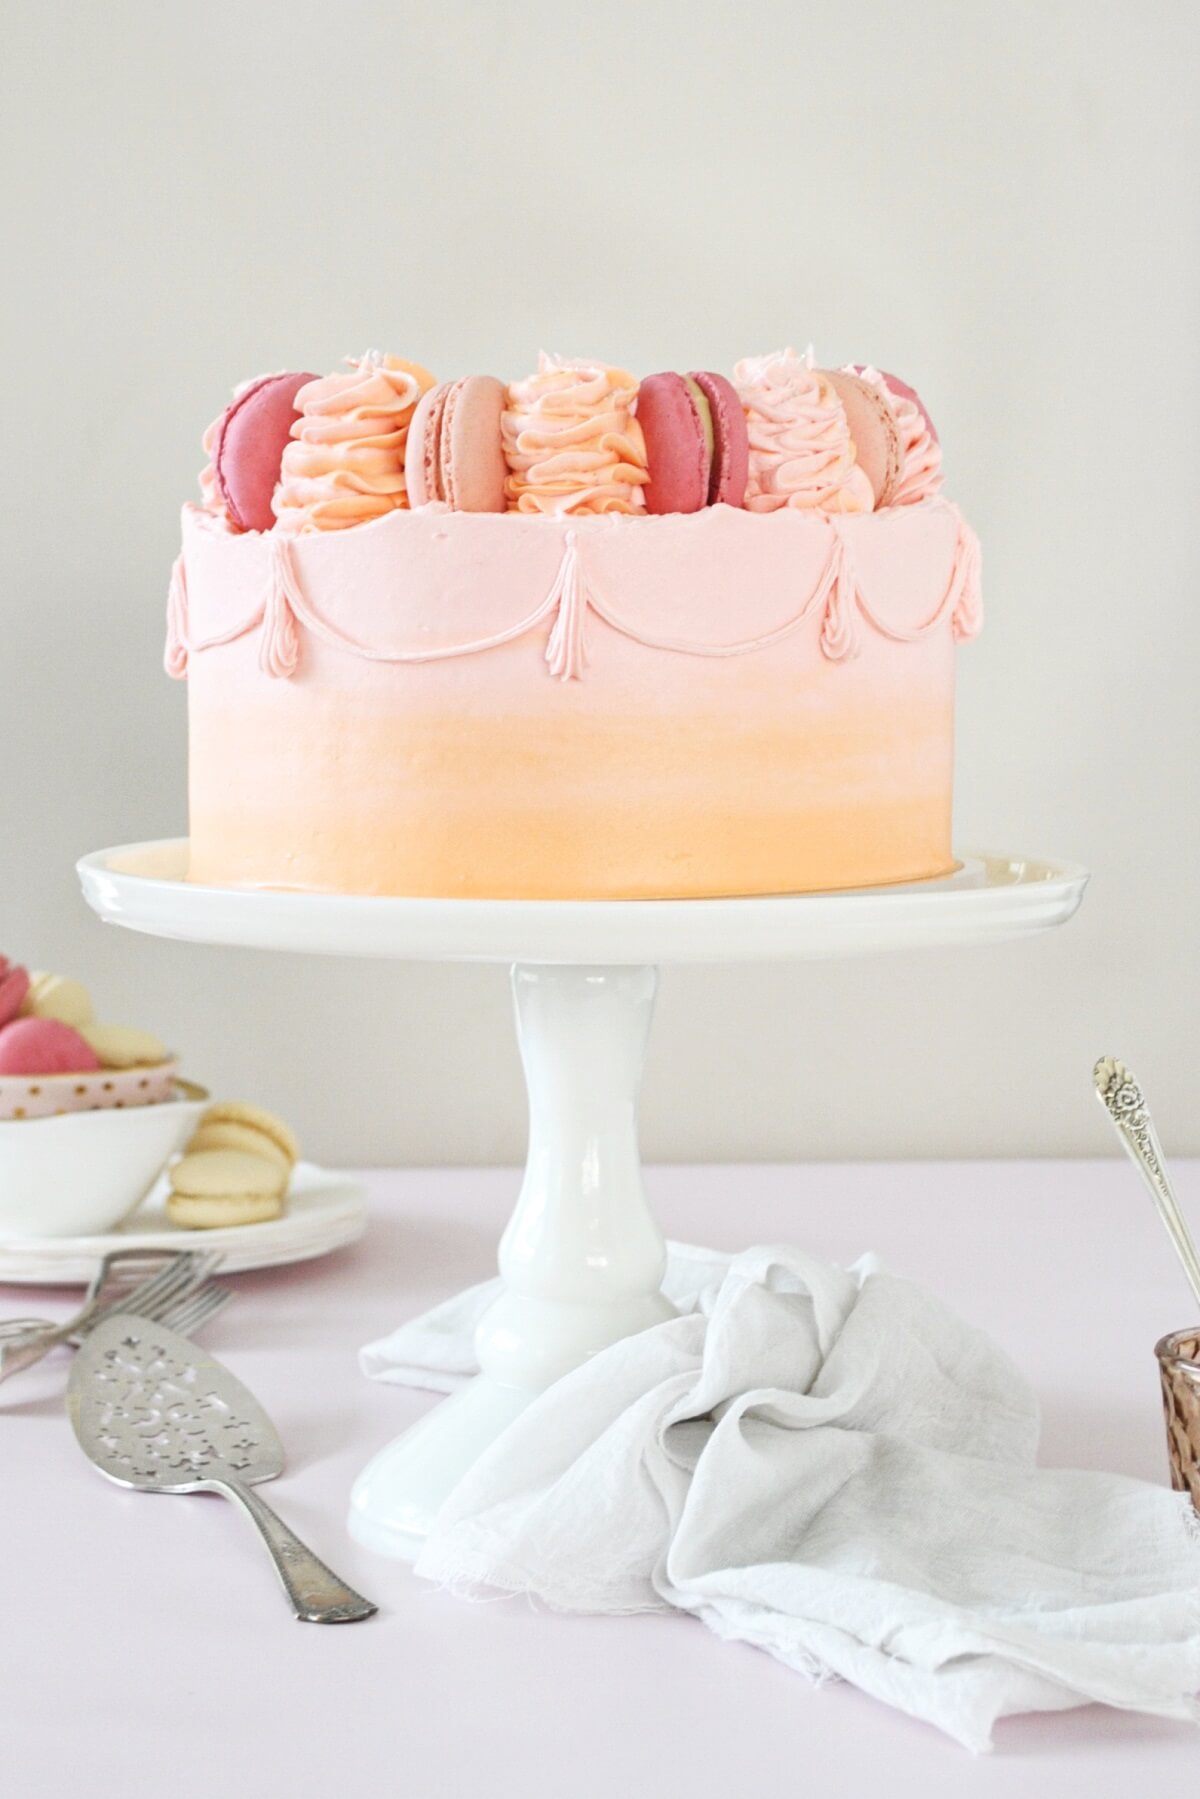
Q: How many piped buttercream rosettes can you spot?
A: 5